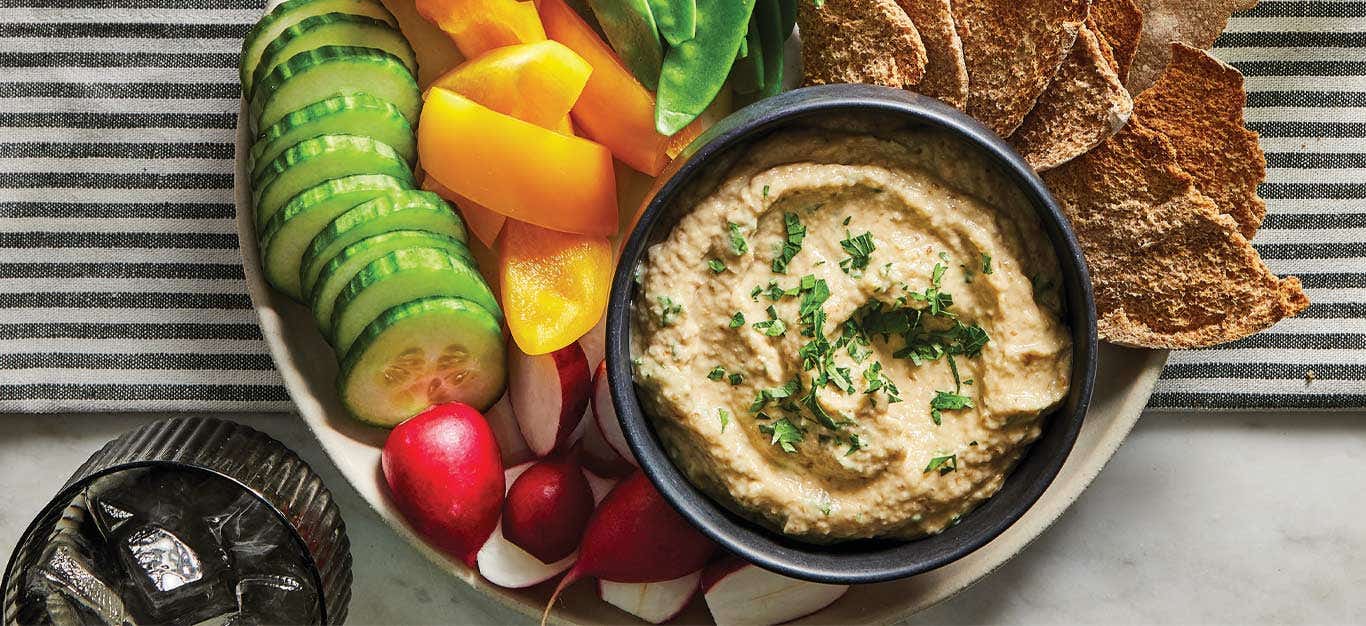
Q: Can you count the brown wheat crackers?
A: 8